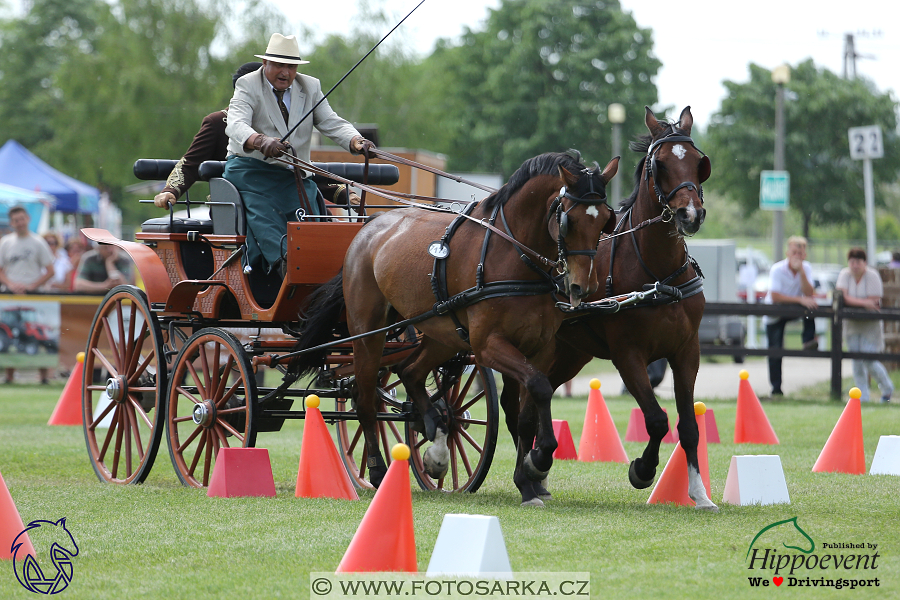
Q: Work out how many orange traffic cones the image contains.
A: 8